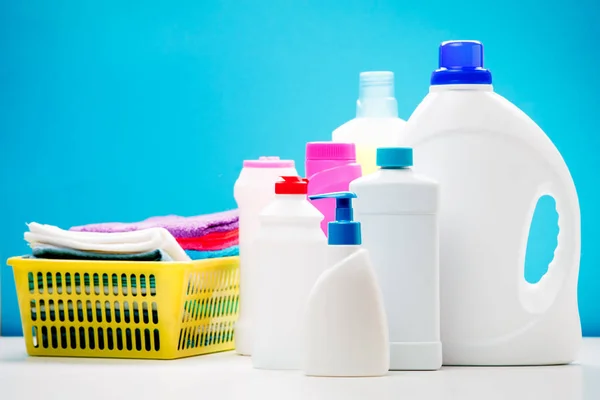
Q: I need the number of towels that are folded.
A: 5